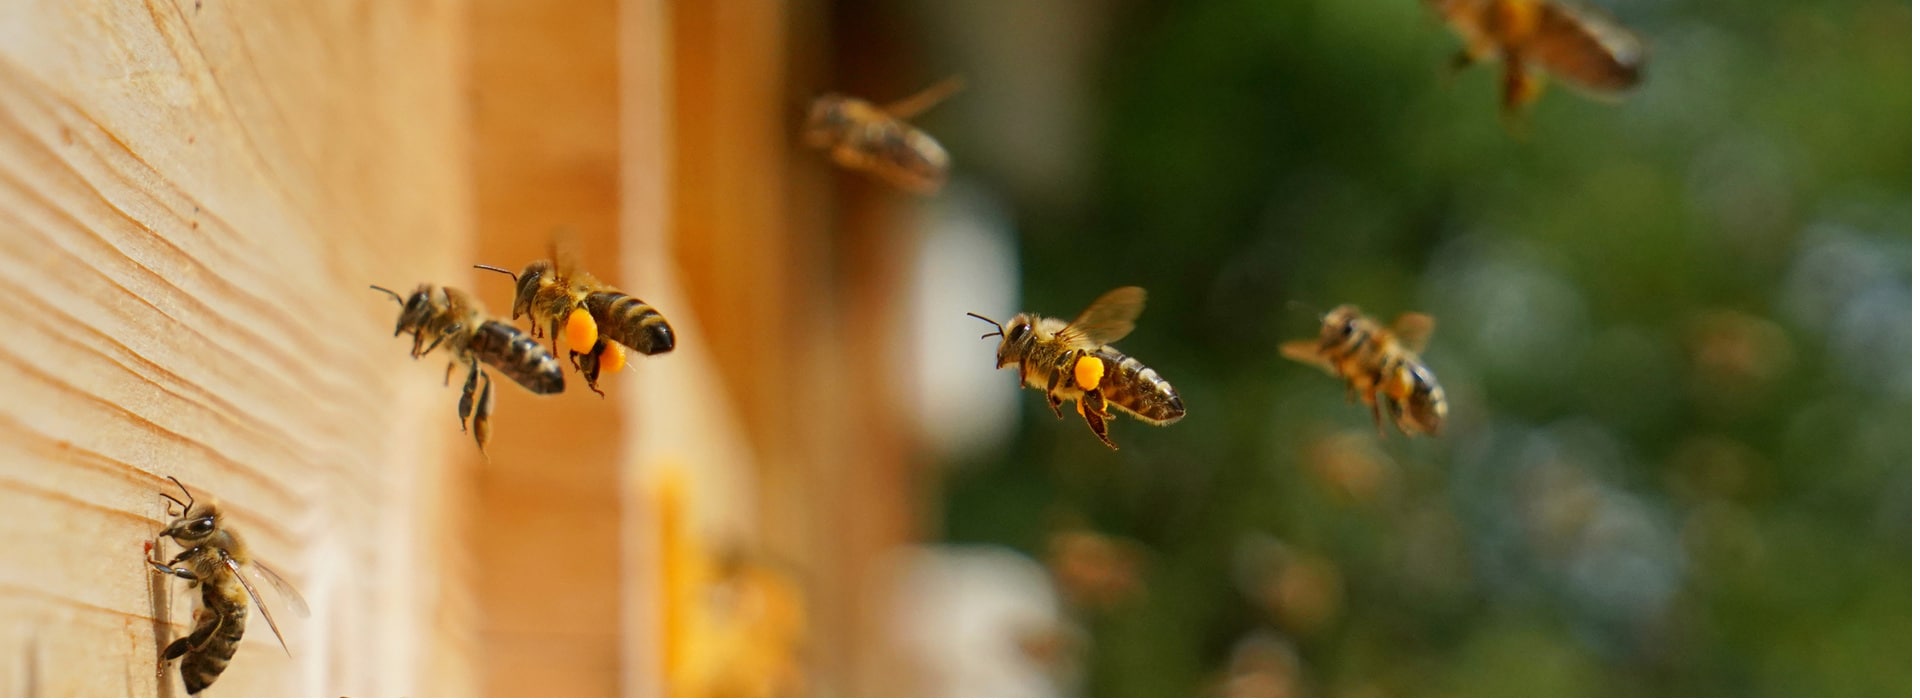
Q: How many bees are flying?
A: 6